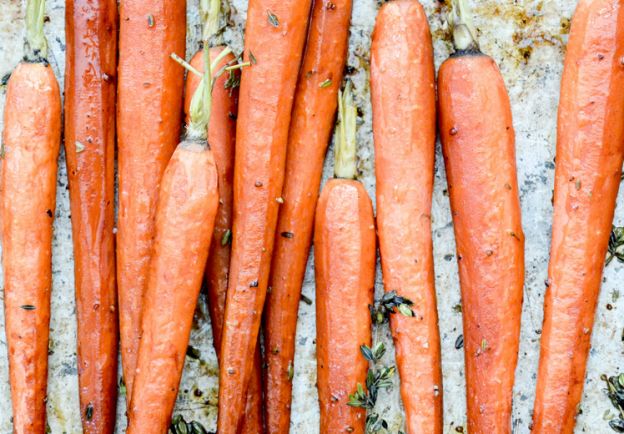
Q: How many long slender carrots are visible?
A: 11